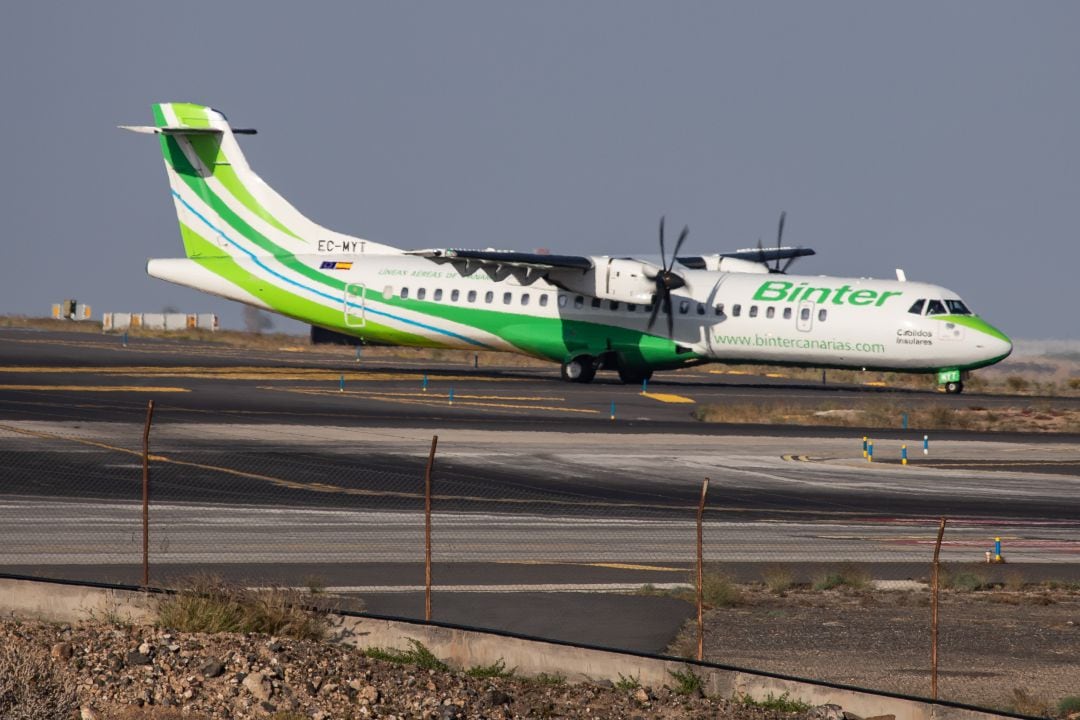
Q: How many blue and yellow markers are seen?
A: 4